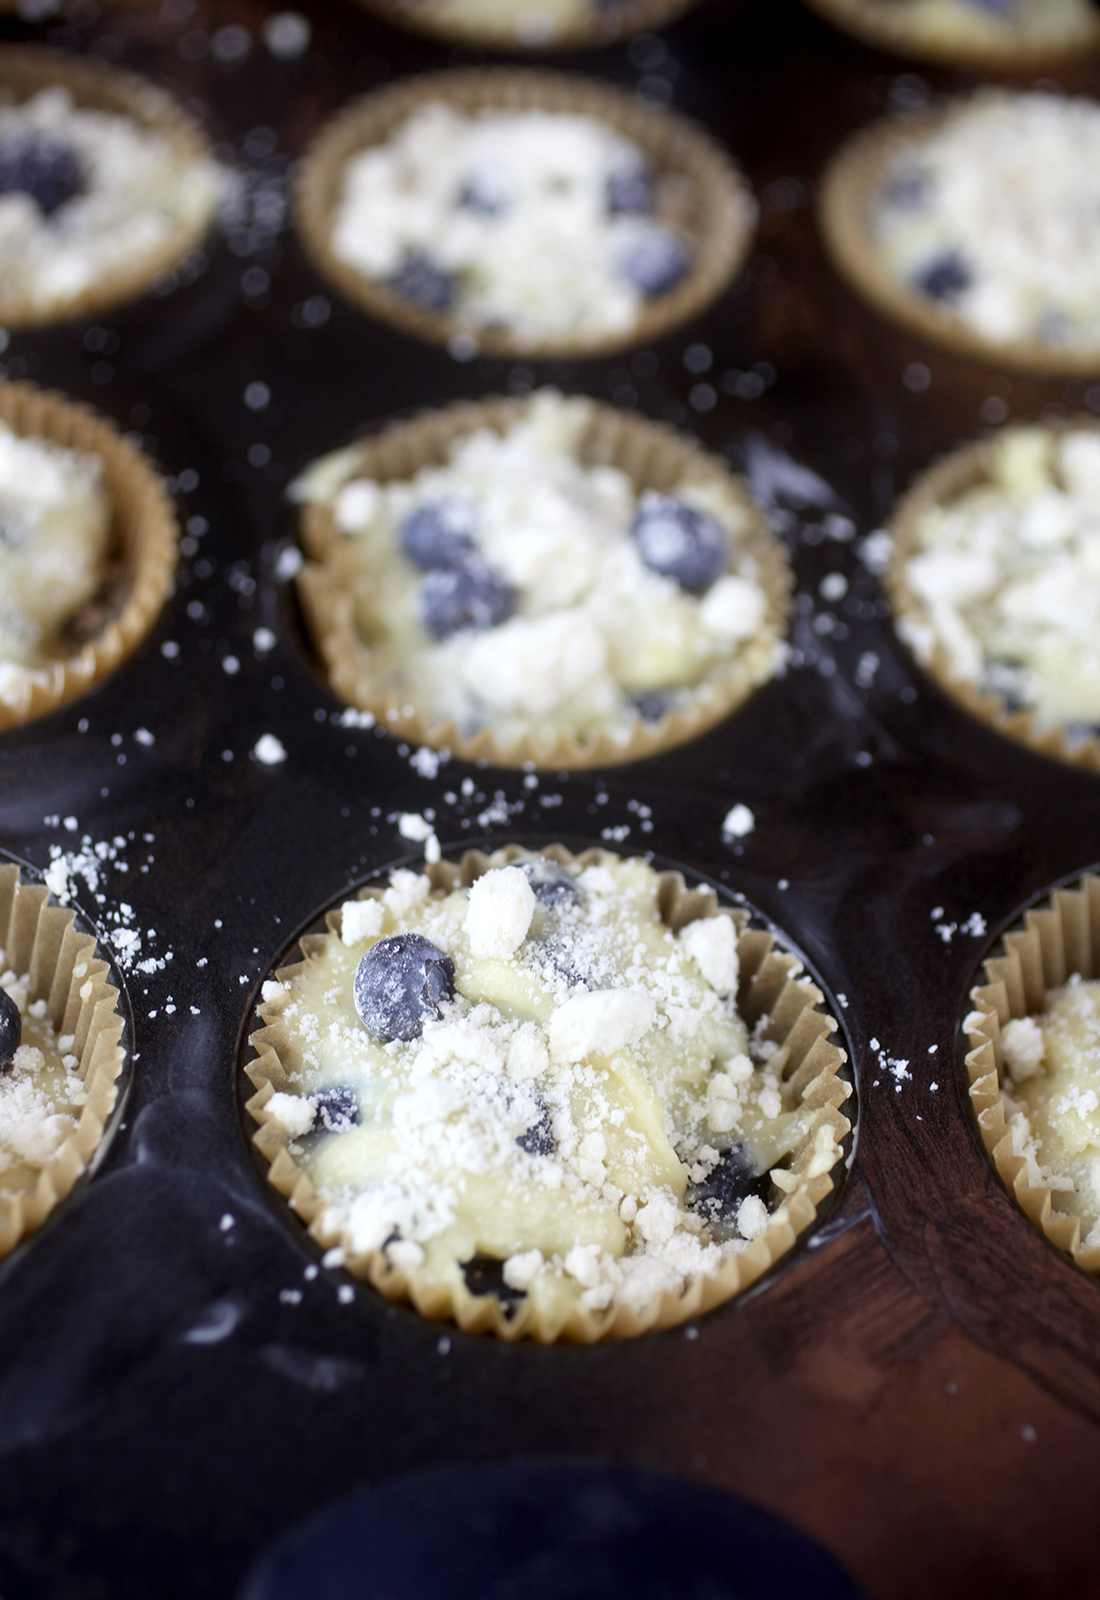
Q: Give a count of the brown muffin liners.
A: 11